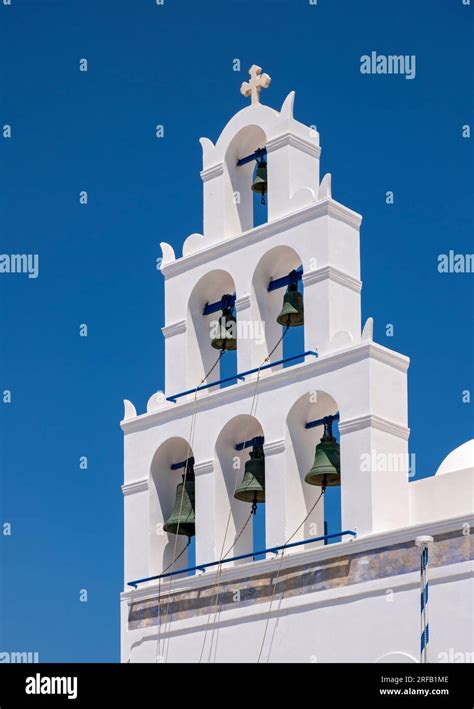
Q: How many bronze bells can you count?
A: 6